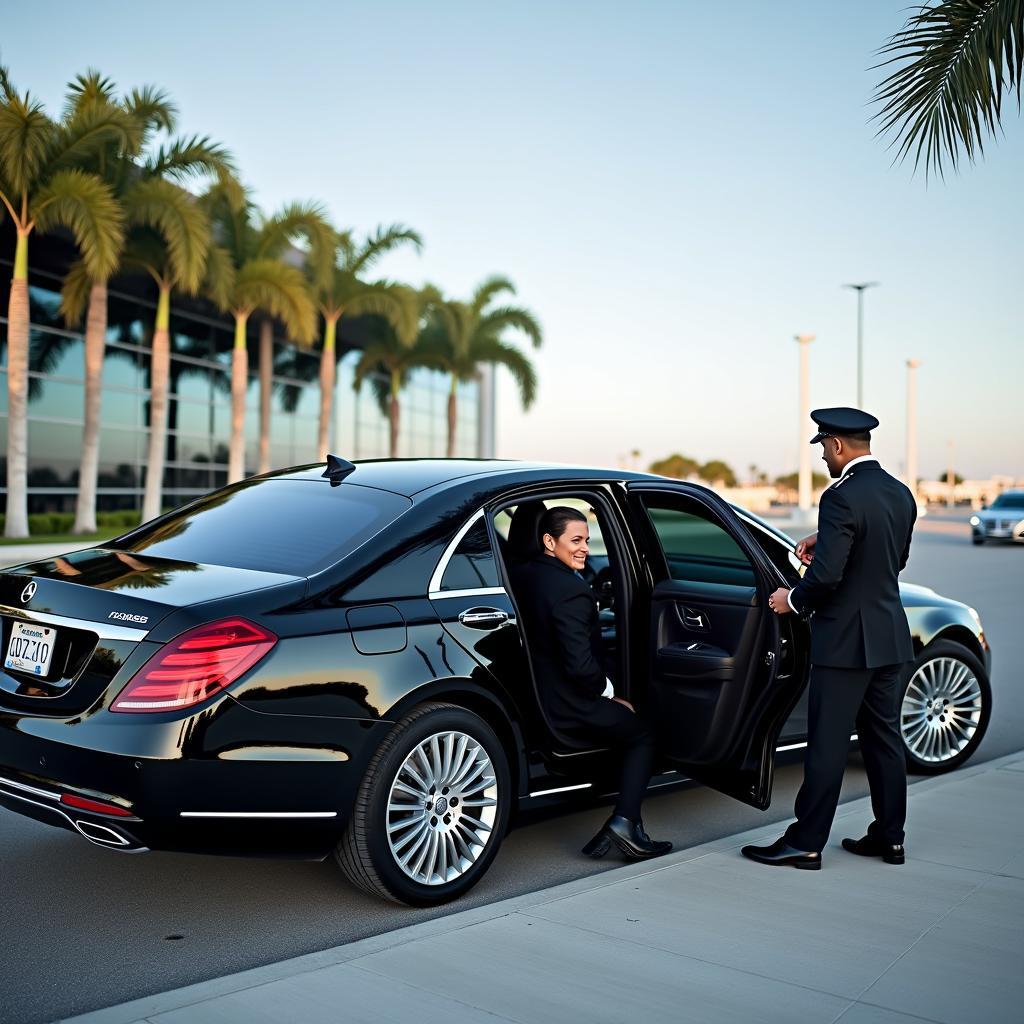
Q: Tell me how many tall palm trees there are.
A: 8